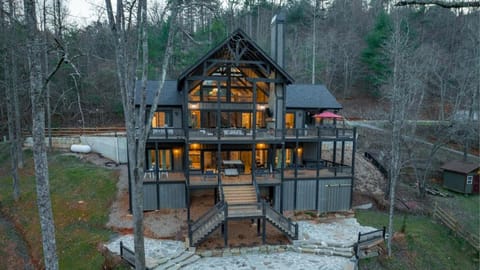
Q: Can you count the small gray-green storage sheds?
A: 1